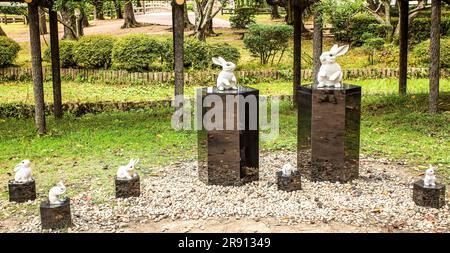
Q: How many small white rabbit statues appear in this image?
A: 5